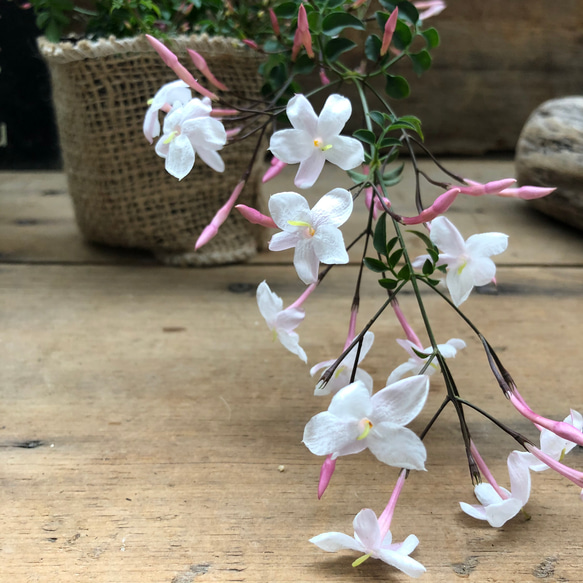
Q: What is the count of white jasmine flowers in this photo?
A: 12